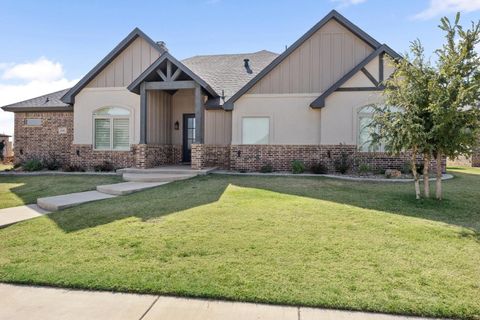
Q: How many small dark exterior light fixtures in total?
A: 5